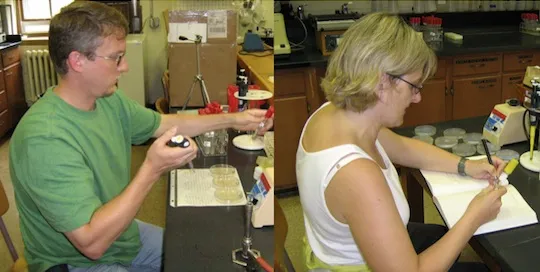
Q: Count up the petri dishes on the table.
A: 11